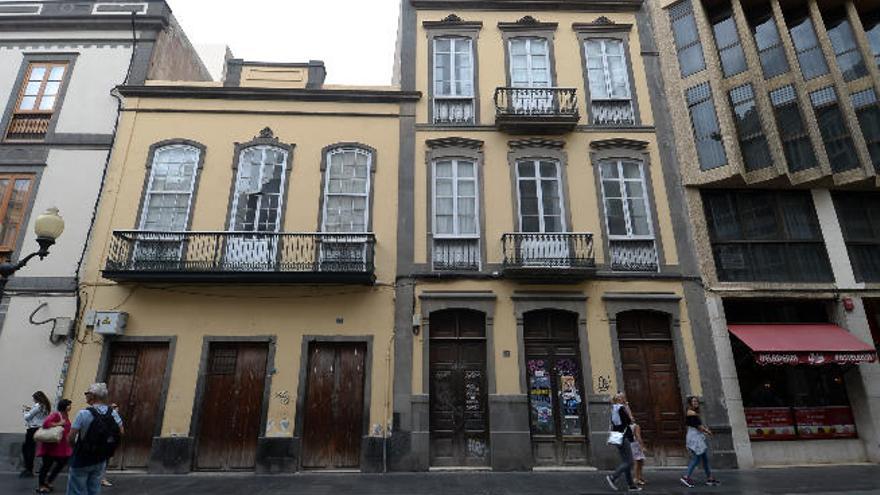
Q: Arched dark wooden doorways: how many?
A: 3